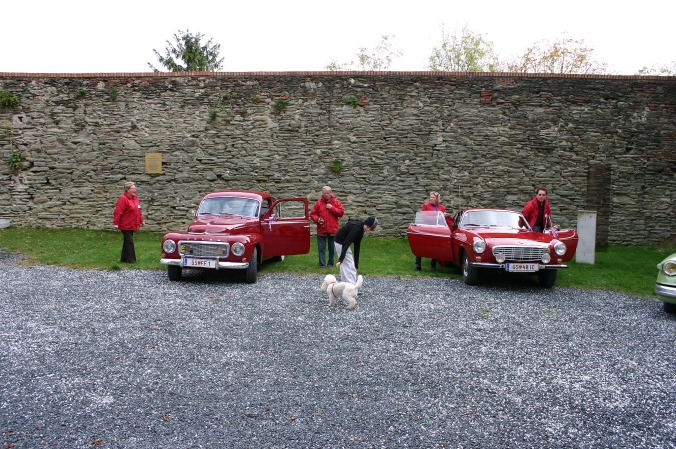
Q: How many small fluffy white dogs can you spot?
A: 1